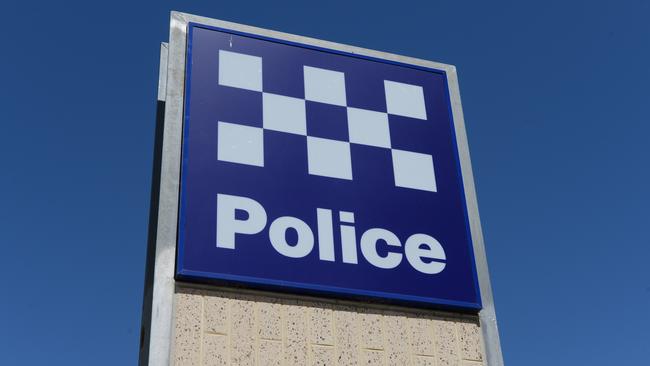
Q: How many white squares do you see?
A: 8